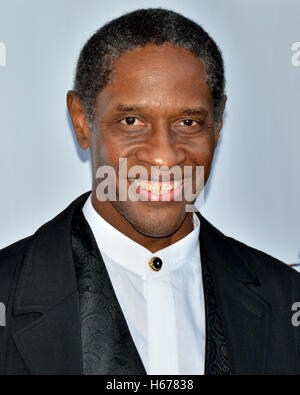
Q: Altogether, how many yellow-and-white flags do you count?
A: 0